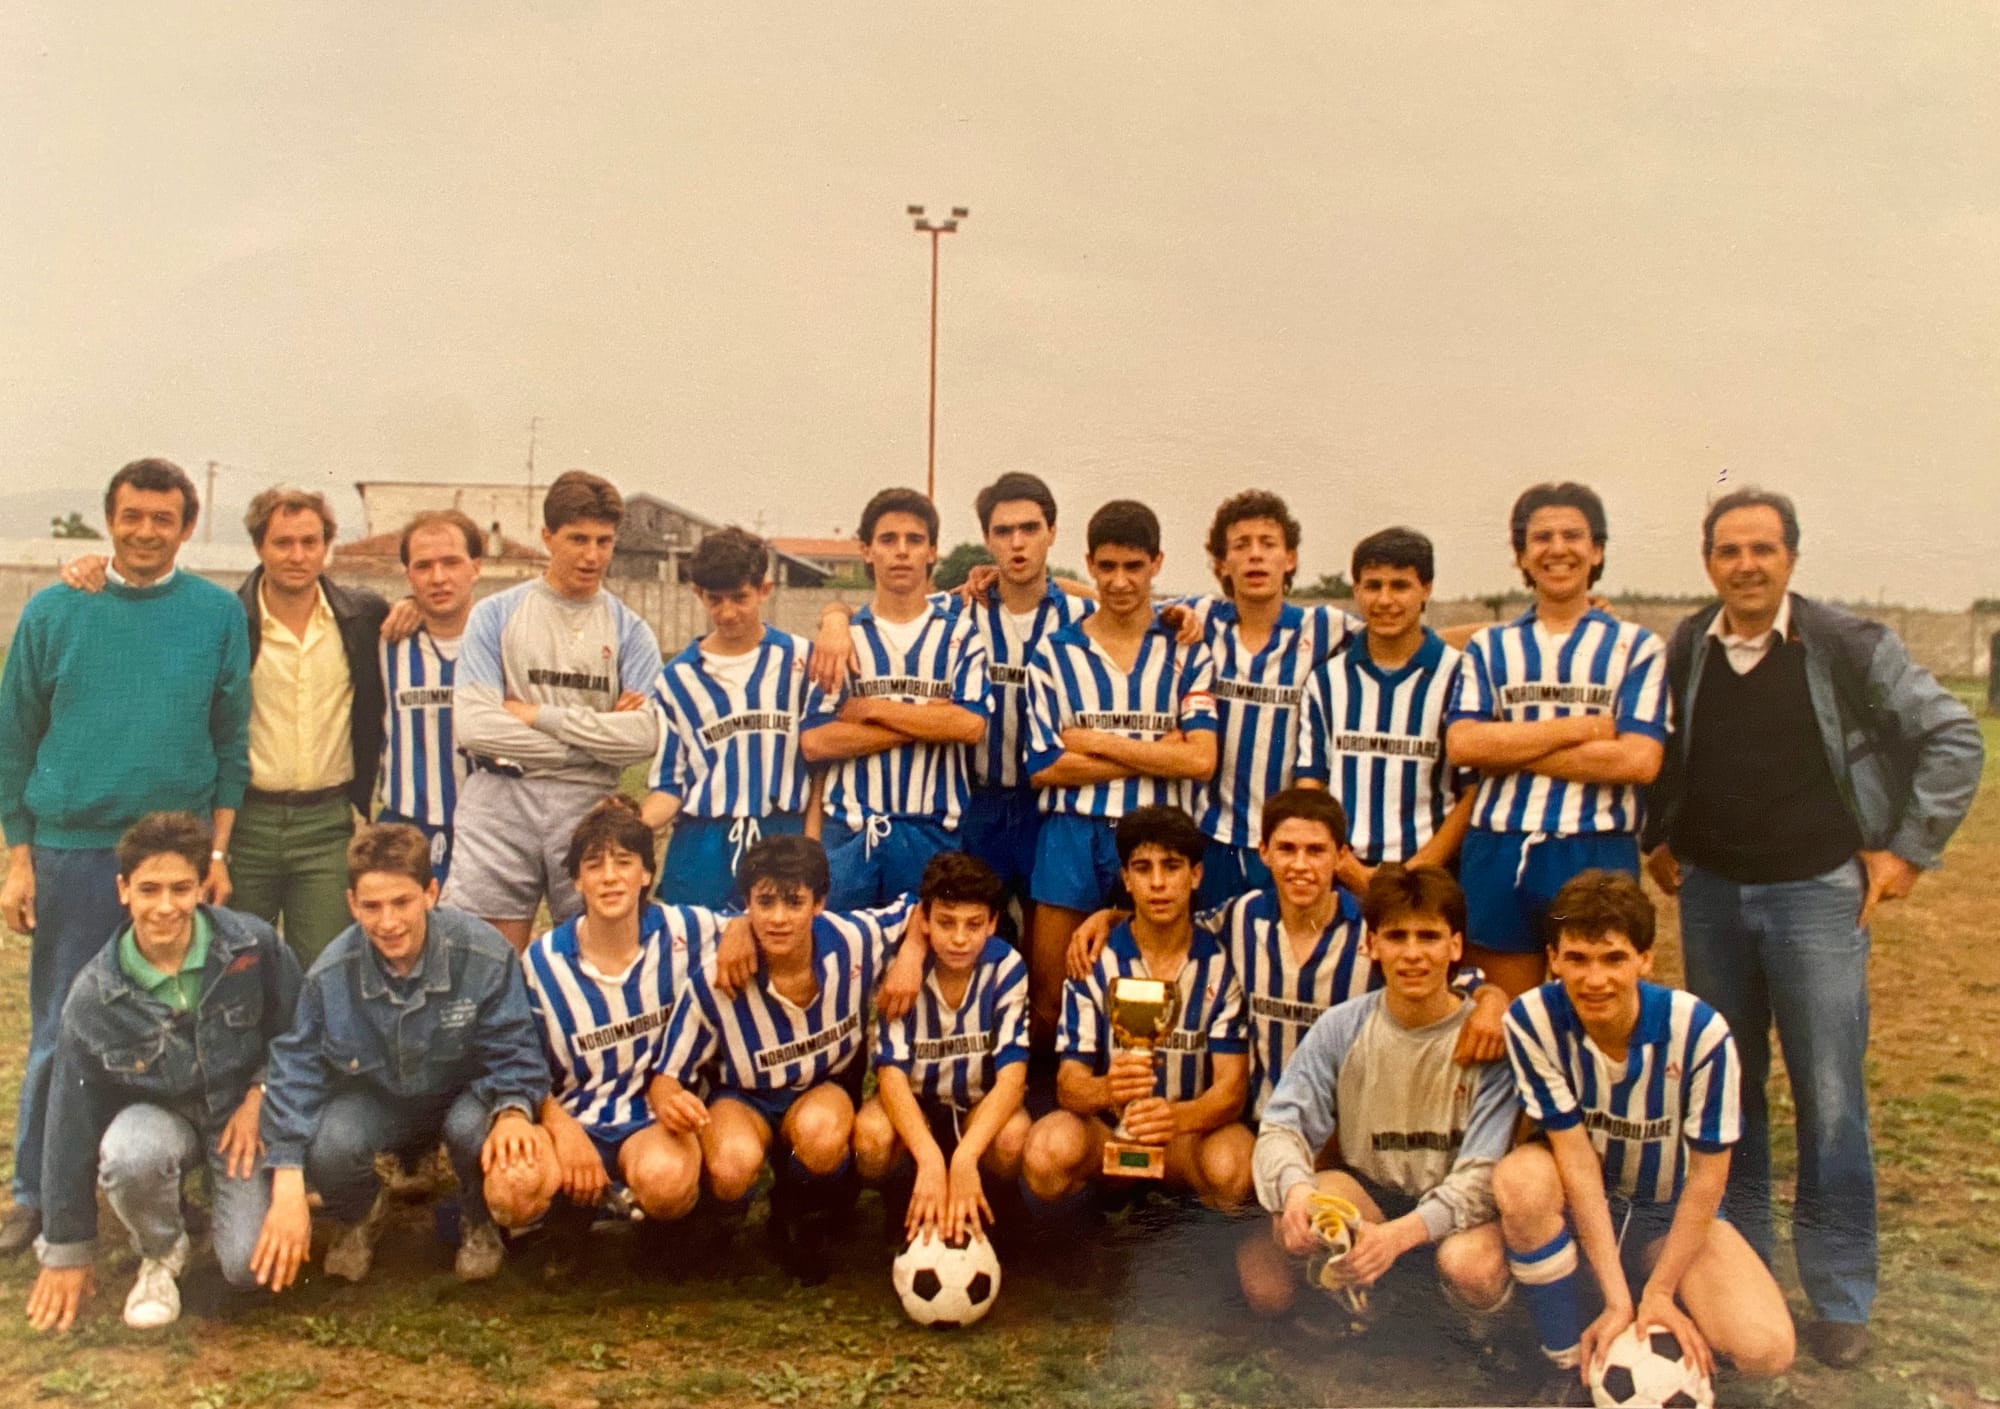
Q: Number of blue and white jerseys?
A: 14